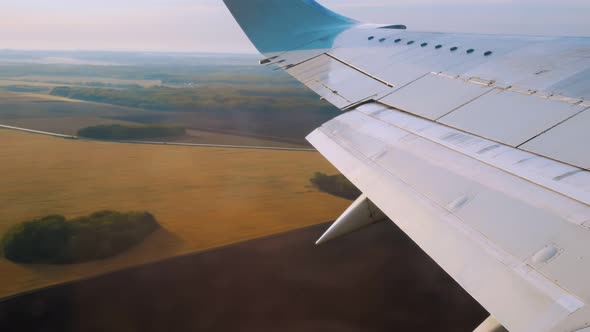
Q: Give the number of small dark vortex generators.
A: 9